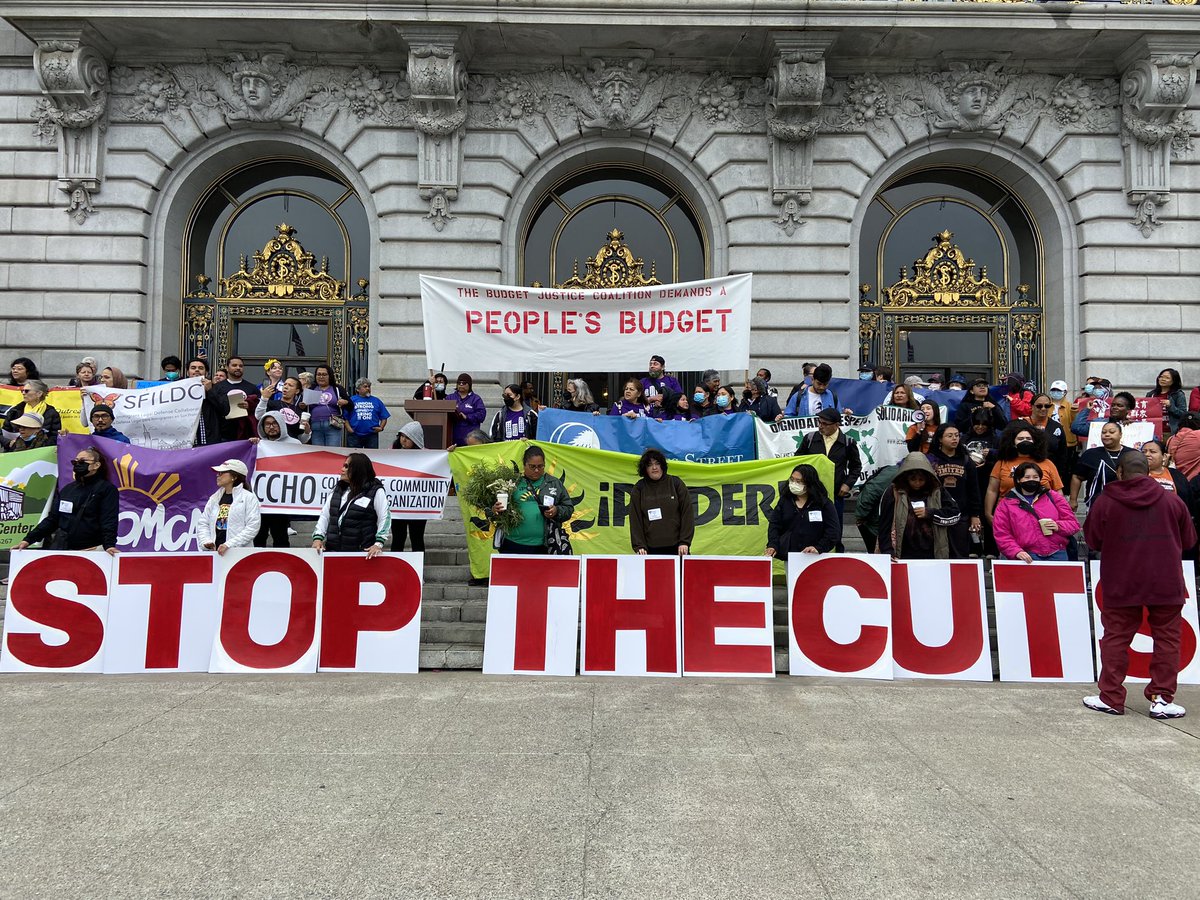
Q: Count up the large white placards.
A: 11